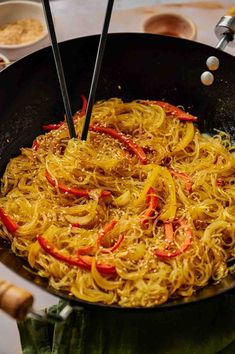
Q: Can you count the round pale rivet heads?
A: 2